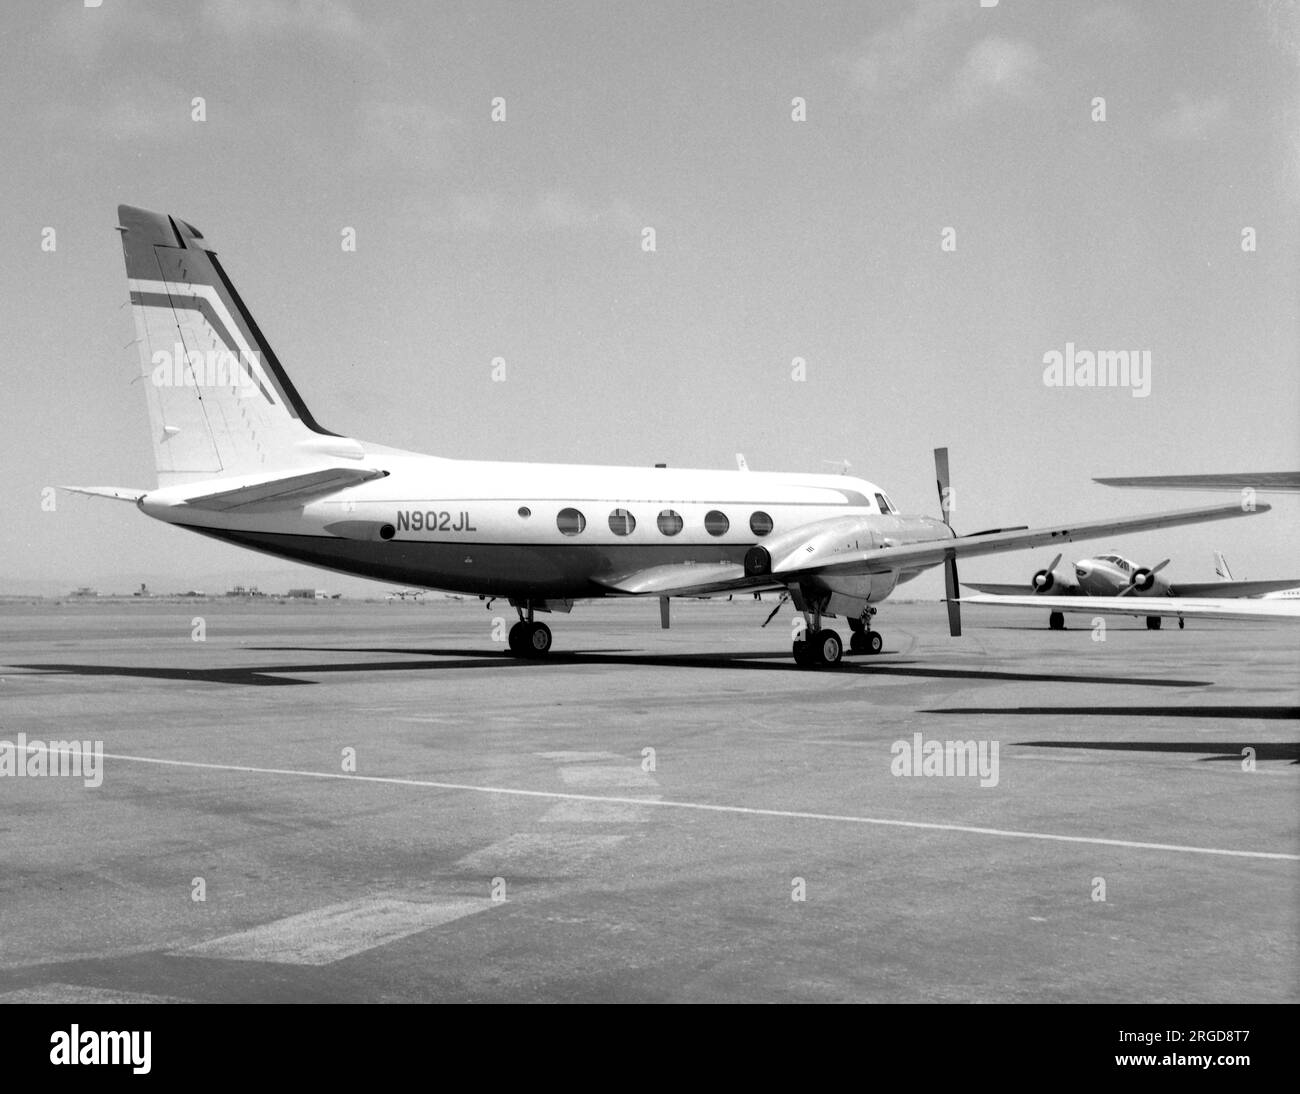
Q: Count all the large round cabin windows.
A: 5